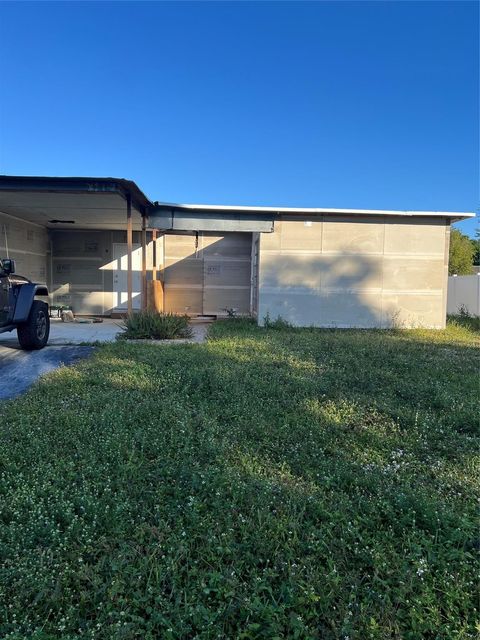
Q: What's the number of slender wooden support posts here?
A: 3